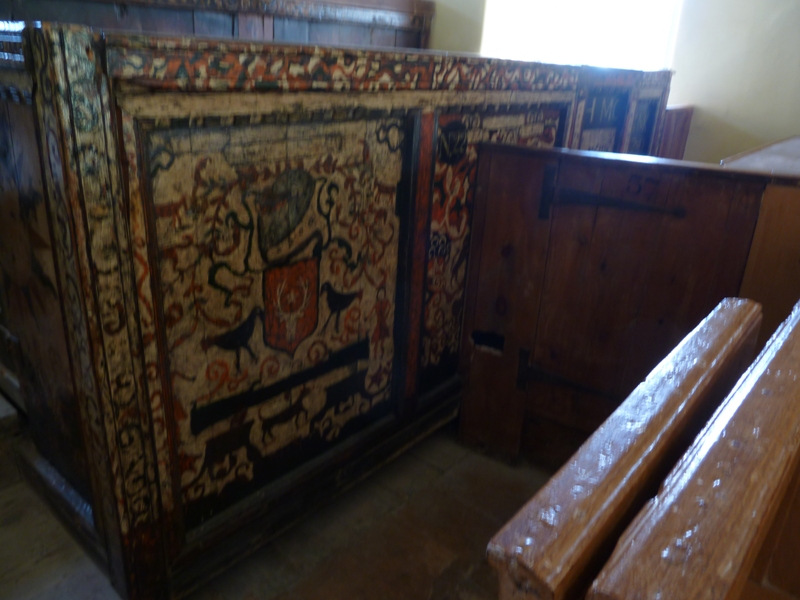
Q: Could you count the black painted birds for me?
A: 2